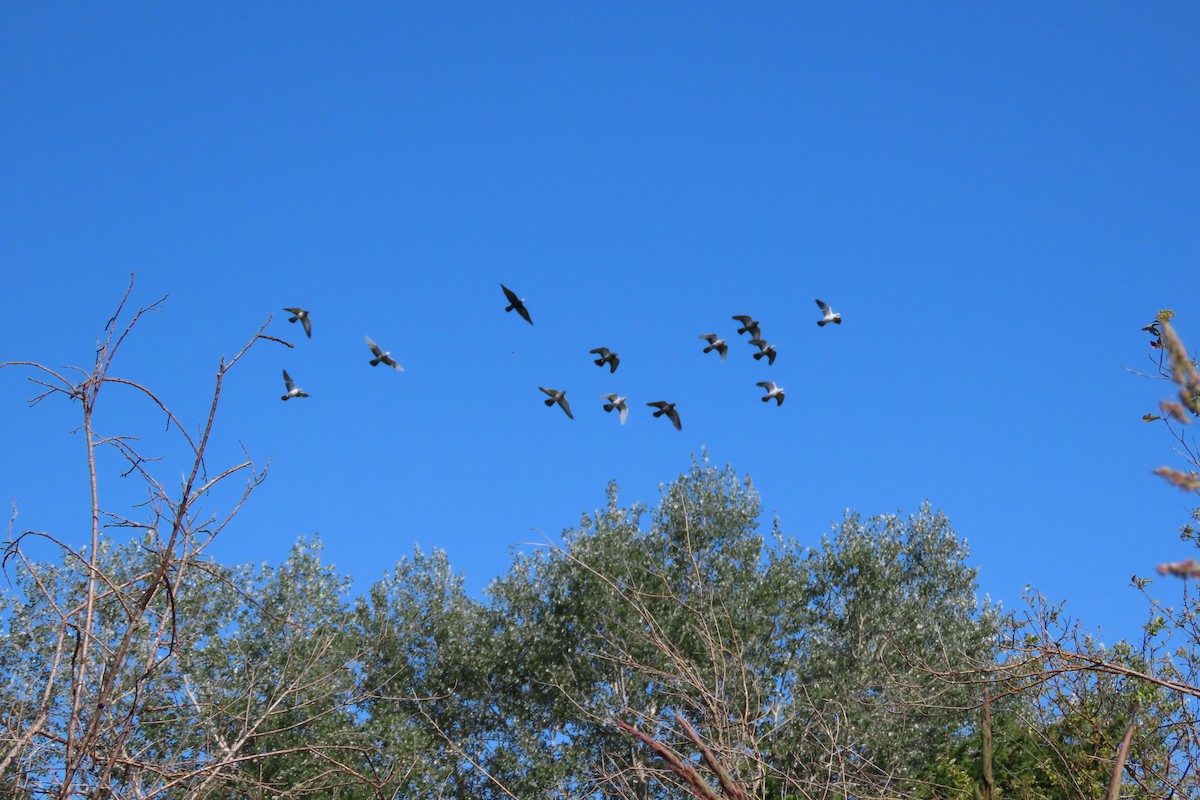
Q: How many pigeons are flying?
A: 13